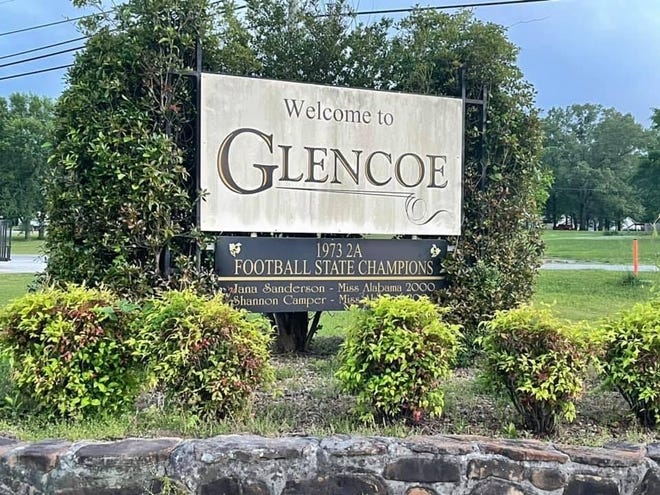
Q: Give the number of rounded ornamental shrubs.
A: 5